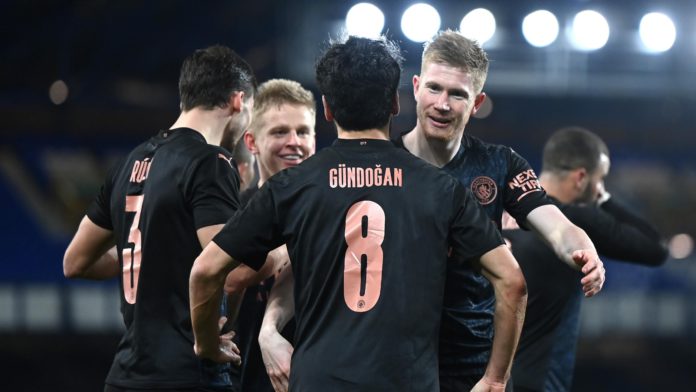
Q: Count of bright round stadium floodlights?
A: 6